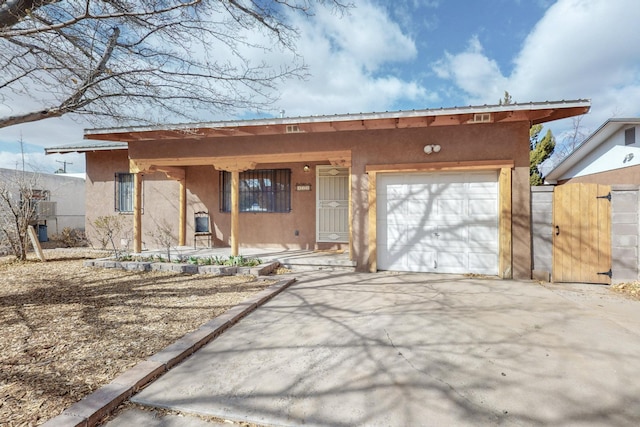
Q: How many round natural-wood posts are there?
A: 3